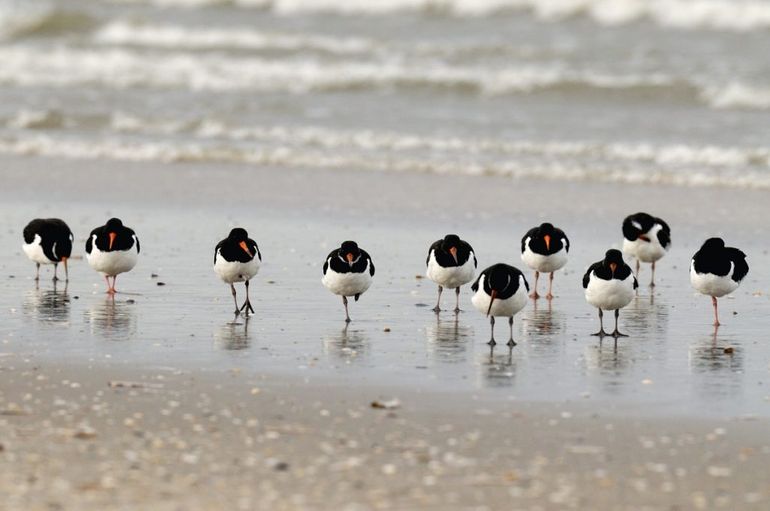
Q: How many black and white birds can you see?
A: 10